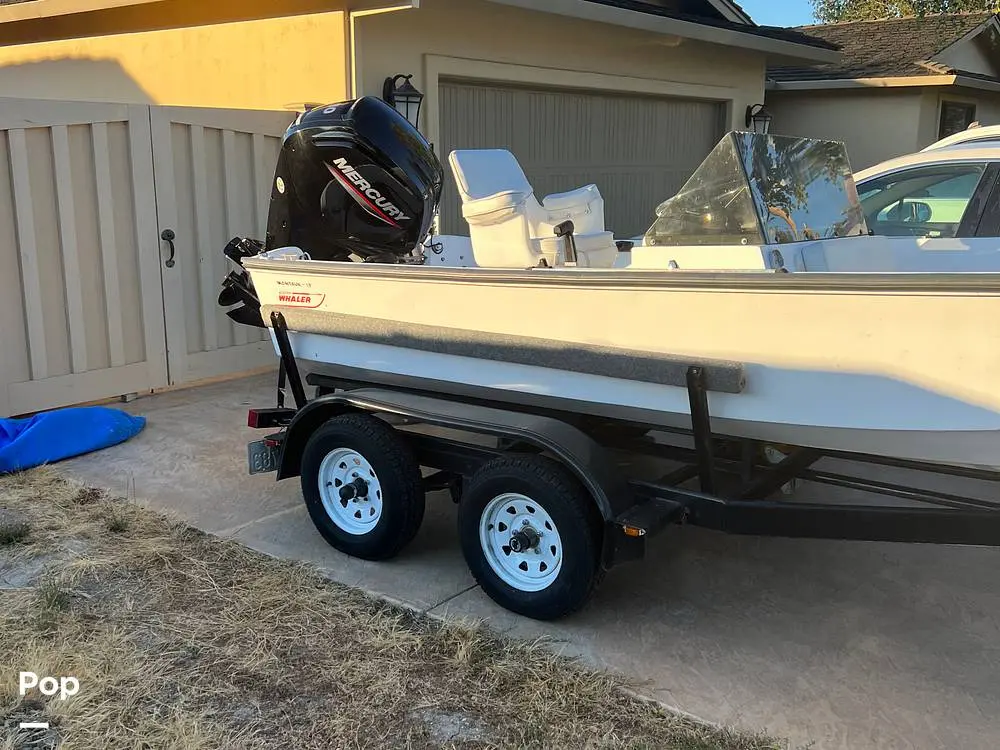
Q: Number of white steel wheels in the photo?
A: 2